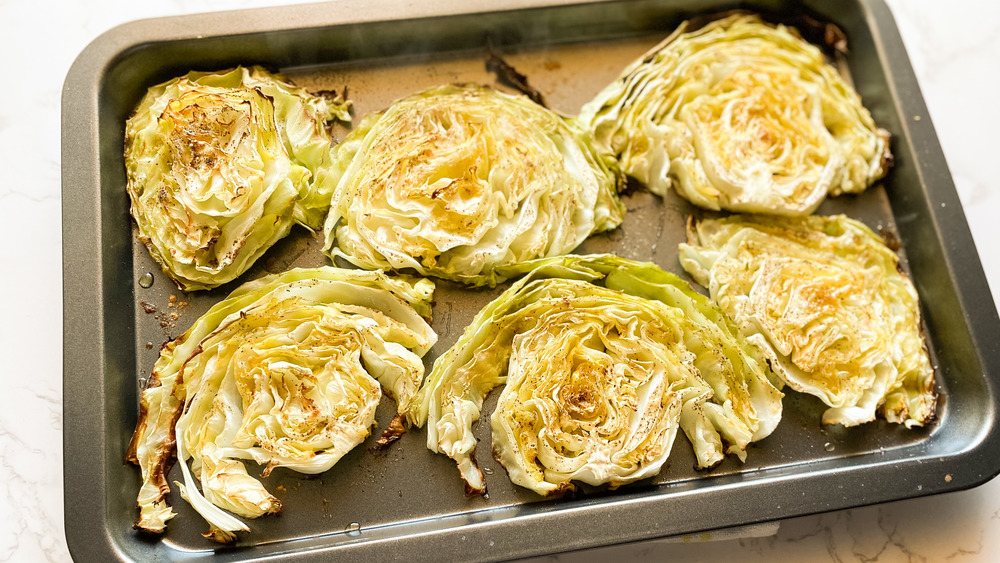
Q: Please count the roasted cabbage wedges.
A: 6